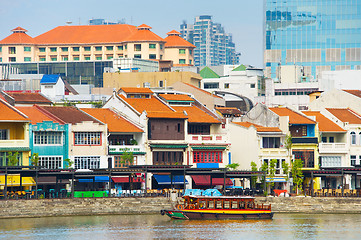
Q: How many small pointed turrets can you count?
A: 3